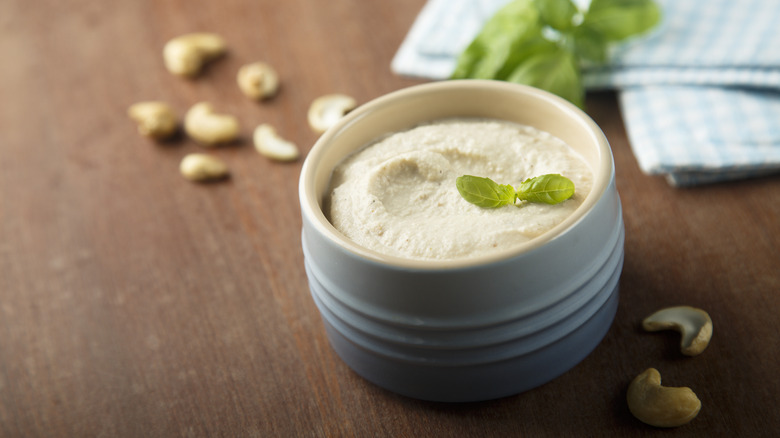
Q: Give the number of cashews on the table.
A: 9